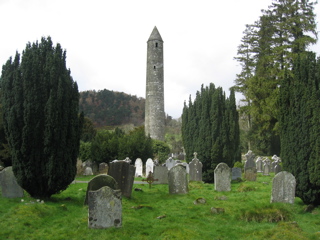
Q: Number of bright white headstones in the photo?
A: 2